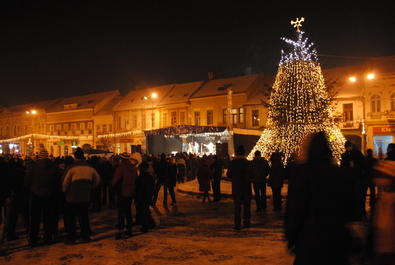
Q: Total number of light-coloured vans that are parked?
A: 0